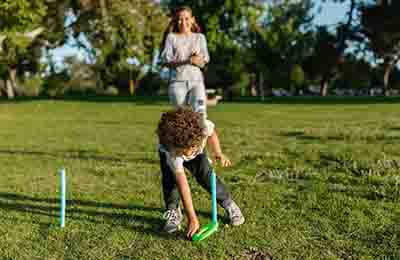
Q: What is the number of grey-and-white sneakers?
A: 2